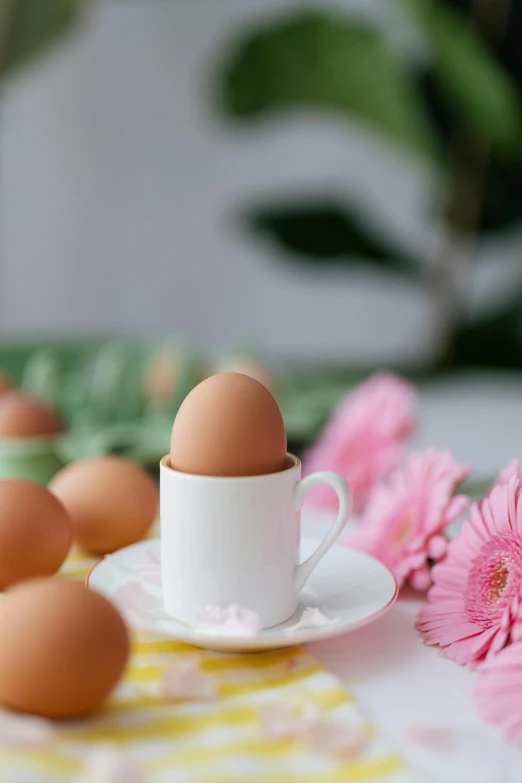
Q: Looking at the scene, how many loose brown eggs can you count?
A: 3